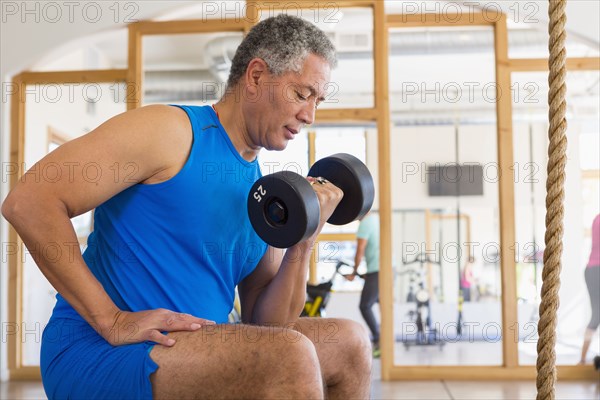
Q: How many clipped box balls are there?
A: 0